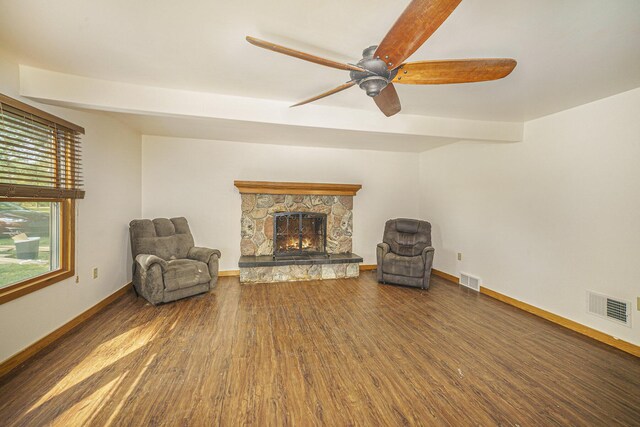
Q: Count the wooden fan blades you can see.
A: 5